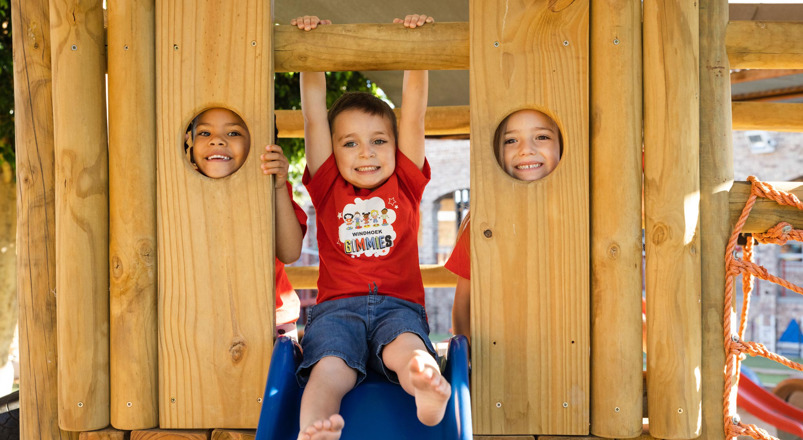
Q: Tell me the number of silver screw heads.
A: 15